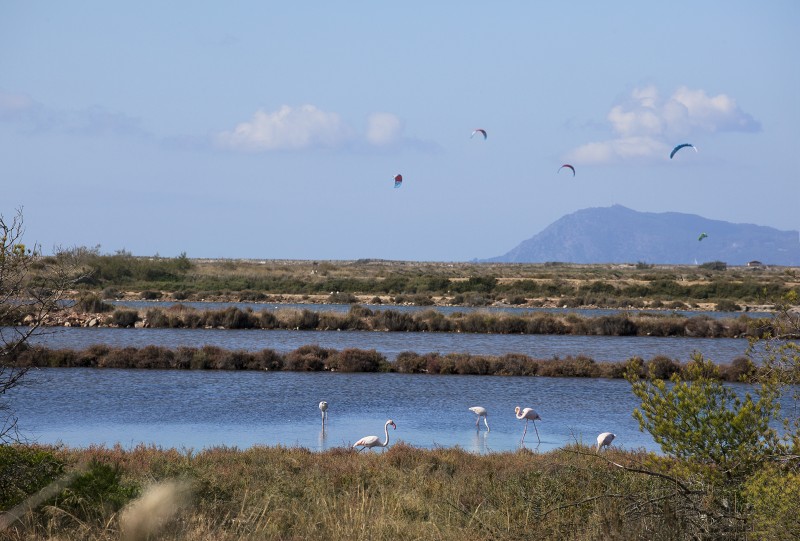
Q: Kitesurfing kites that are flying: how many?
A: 5